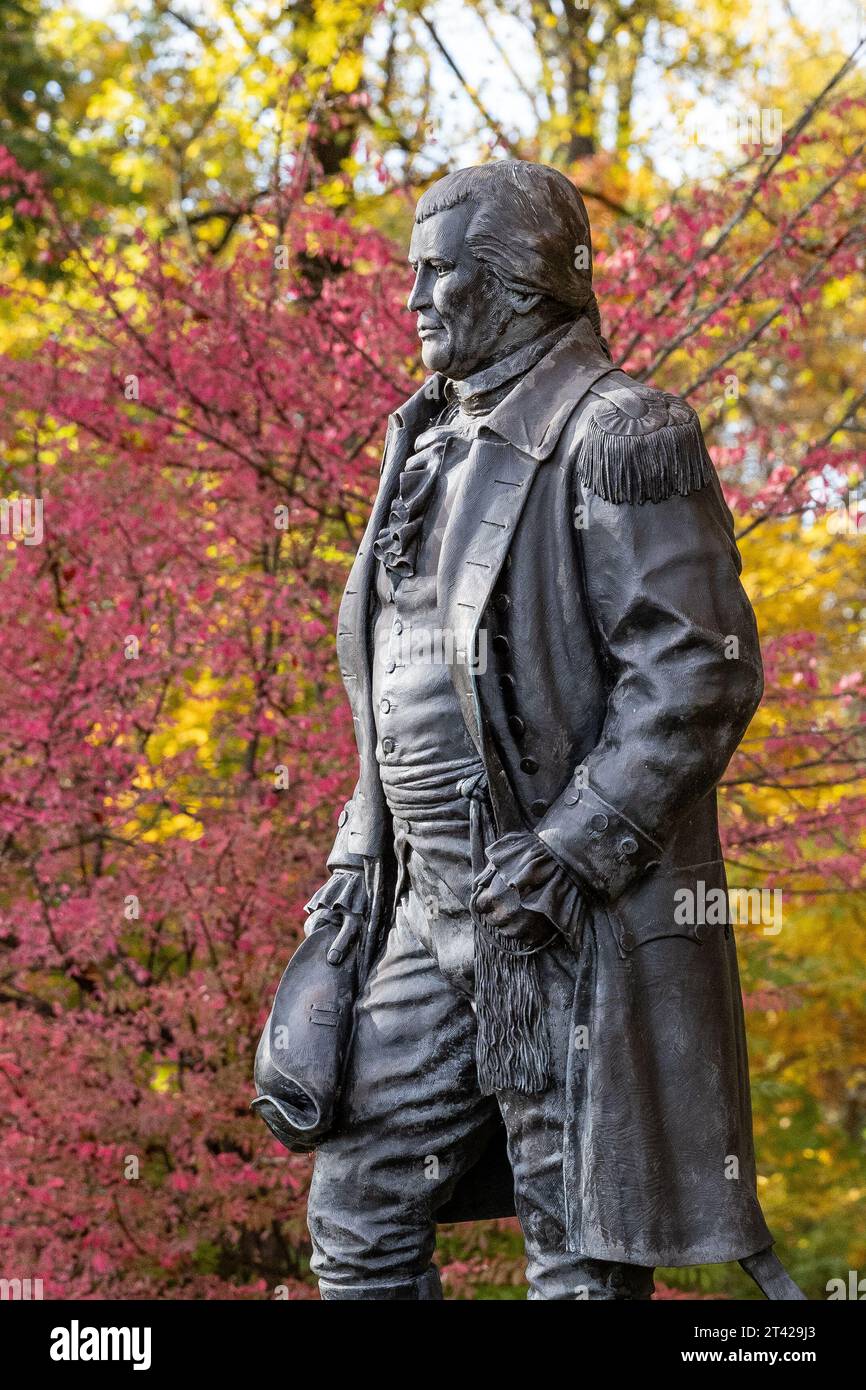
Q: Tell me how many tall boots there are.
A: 1